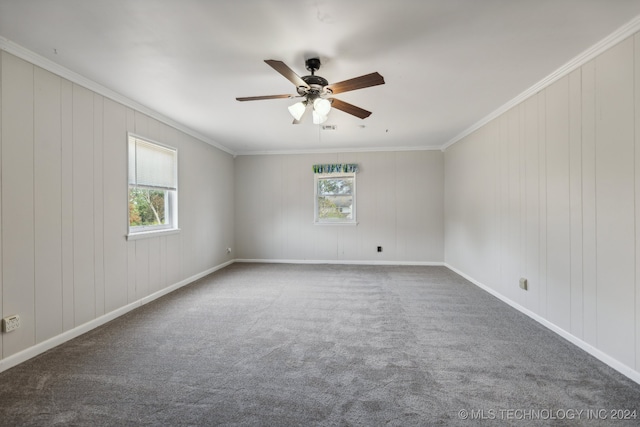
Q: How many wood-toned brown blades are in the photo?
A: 5